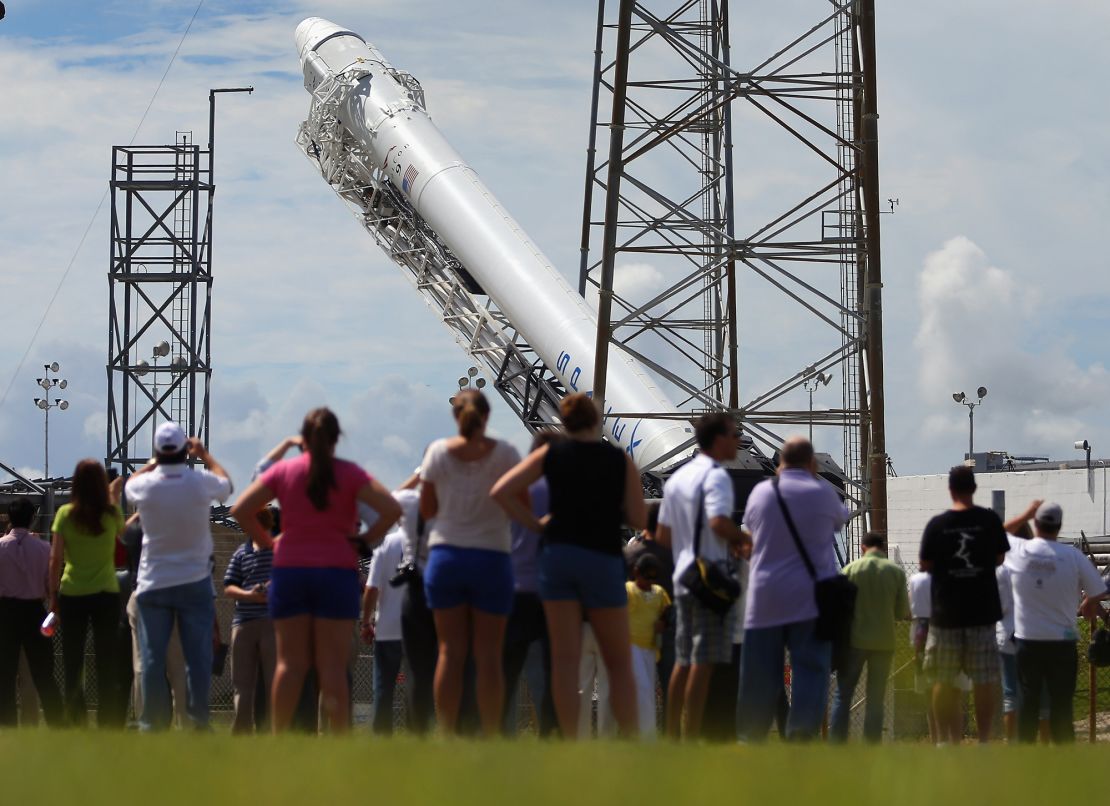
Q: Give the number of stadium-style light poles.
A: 5